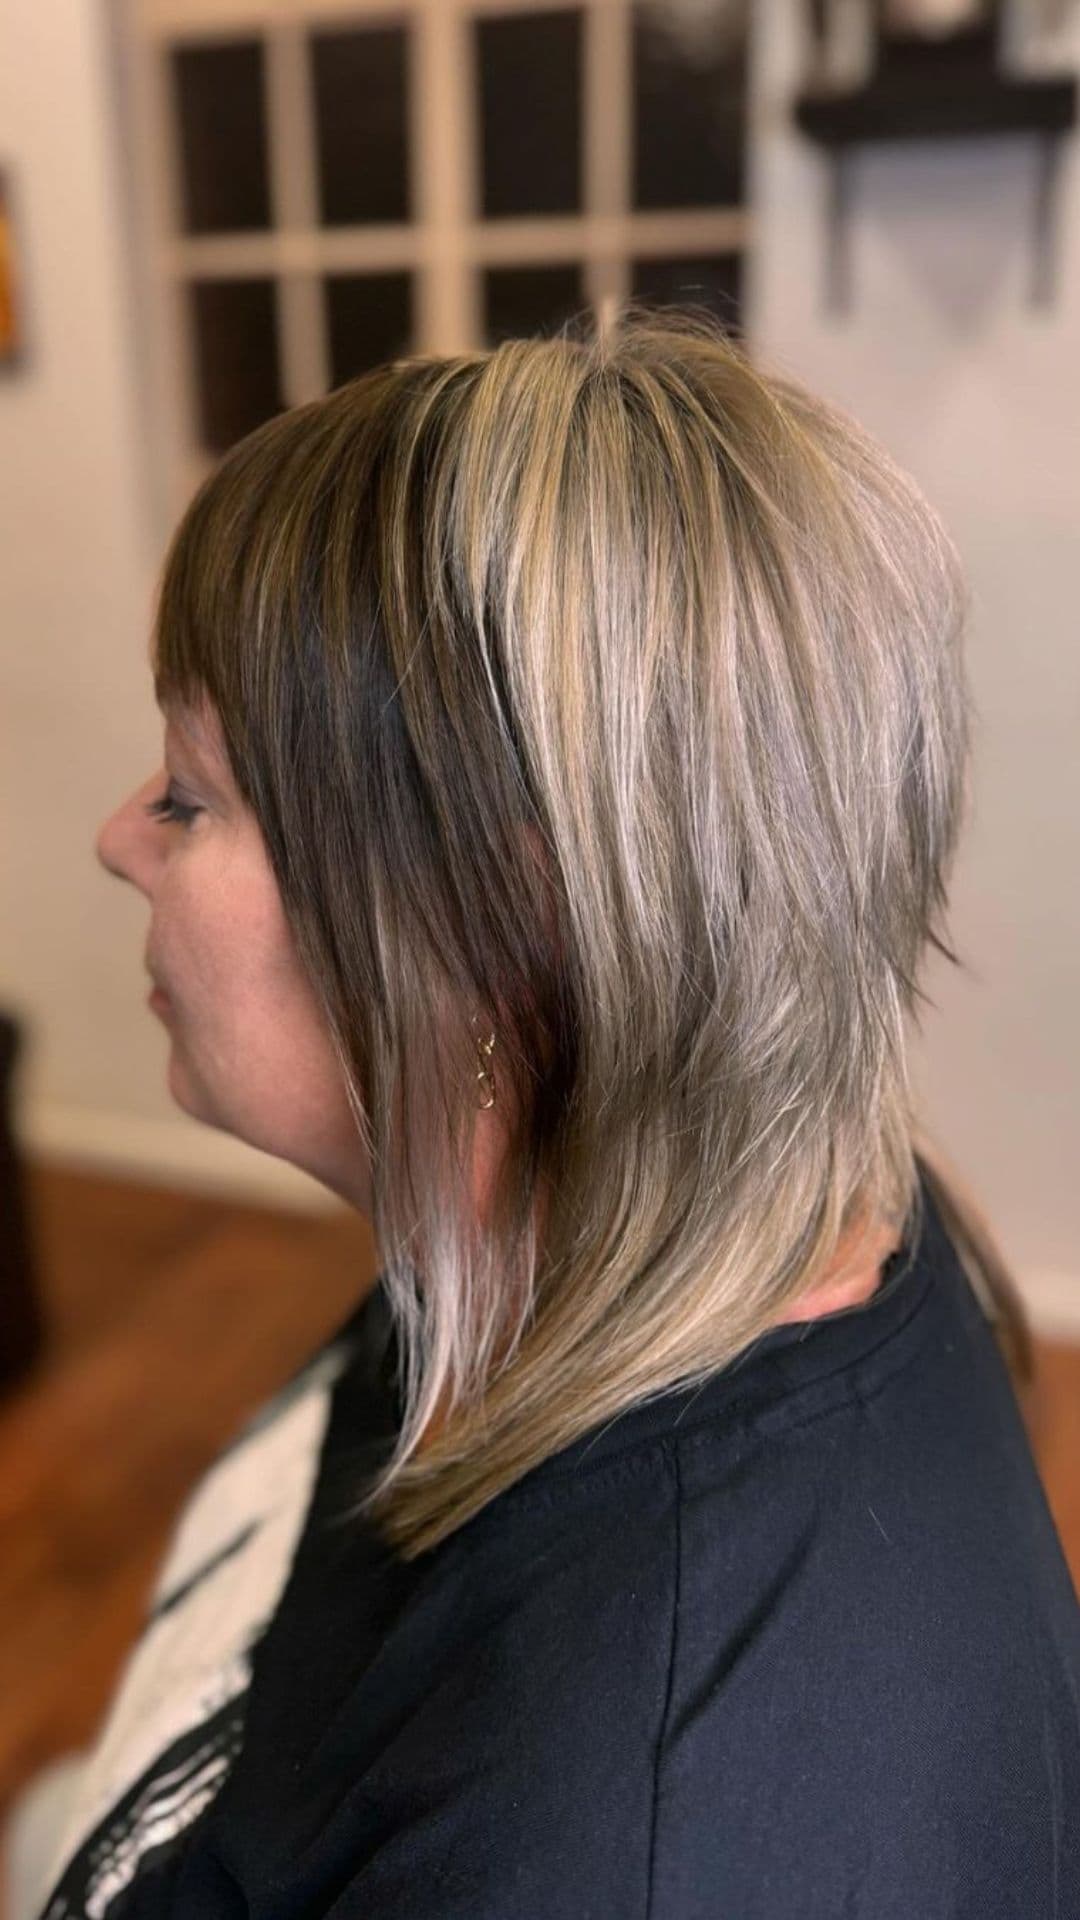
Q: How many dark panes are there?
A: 8